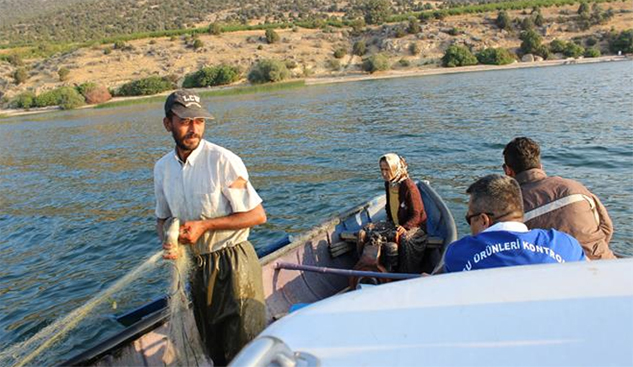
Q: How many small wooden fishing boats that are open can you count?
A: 1